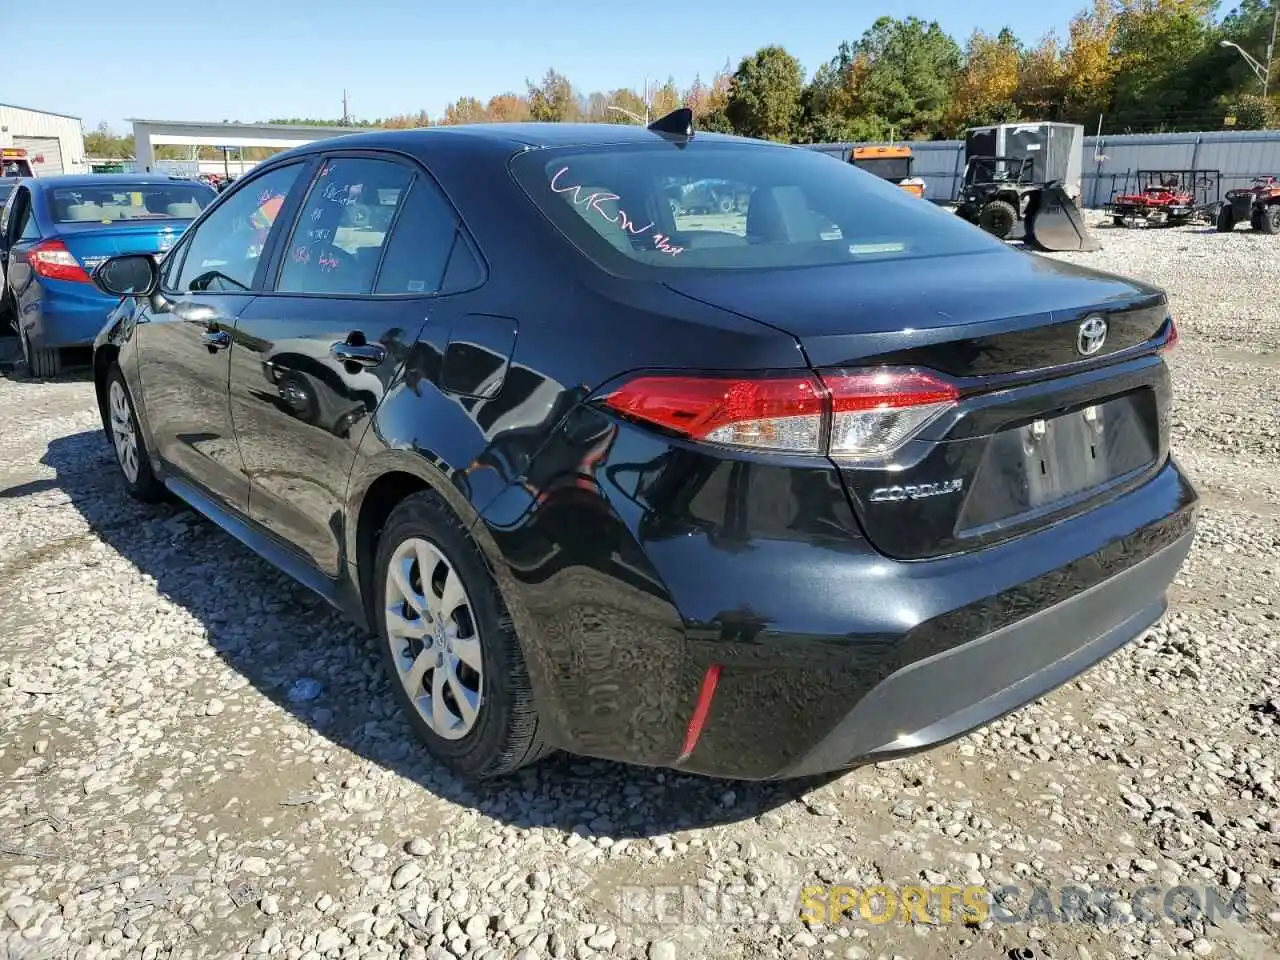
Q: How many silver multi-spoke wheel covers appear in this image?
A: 2